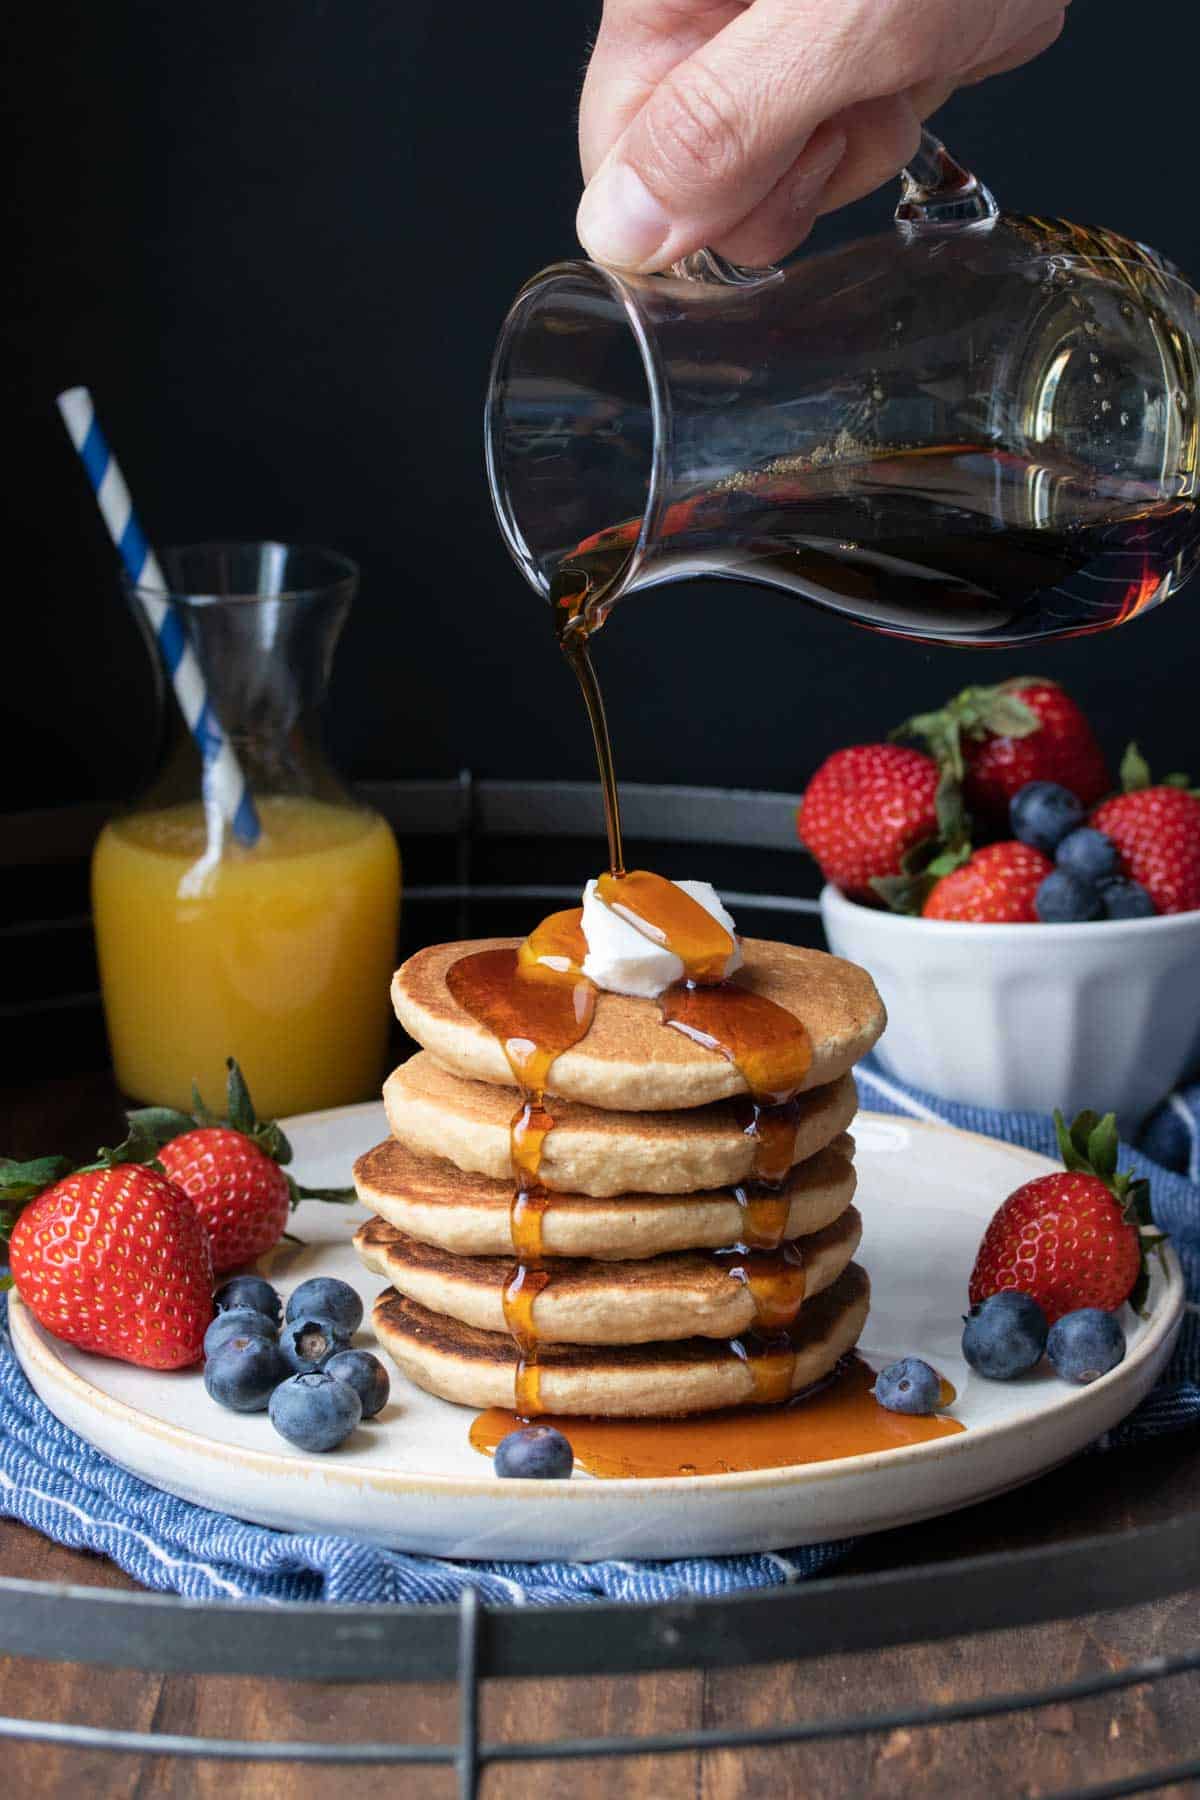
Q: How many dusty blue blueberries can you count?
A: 15